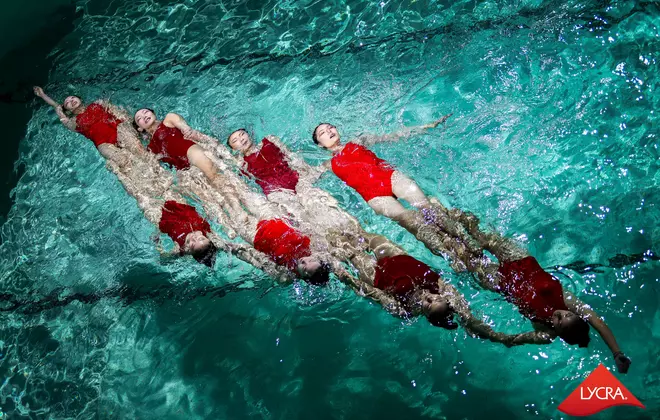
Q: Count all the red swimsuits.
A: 8